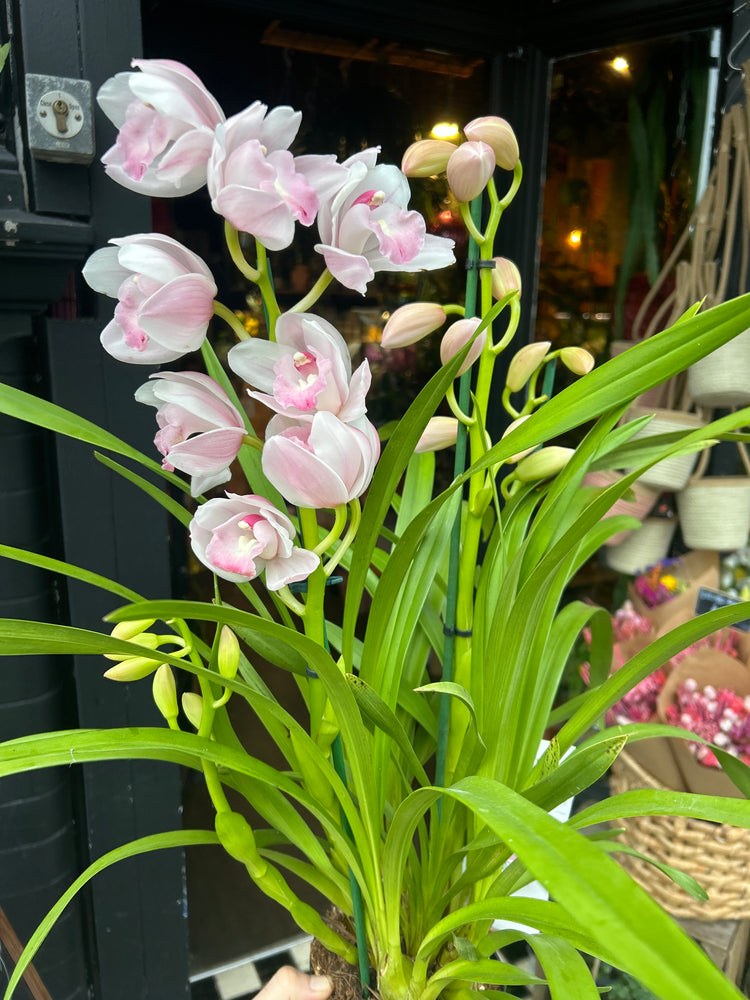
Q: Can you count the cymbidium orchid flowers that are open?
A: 8